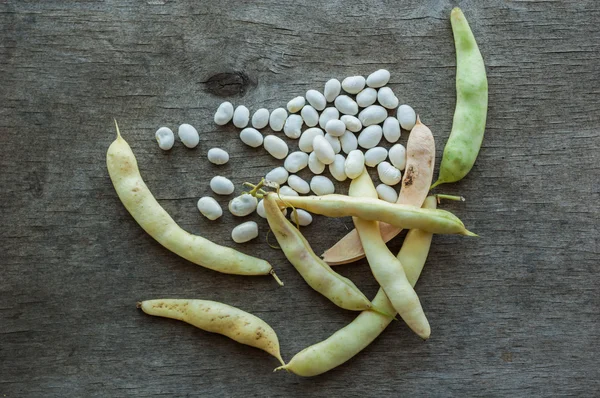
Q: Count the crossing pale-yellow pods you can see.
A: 4